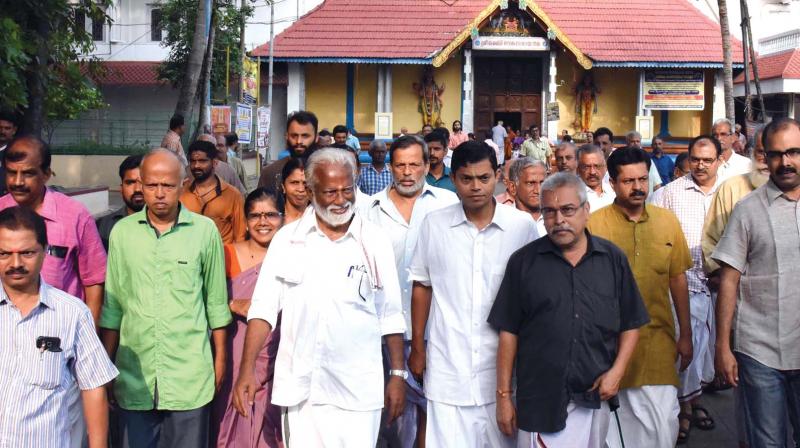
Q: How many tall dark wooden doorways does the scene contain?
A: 1